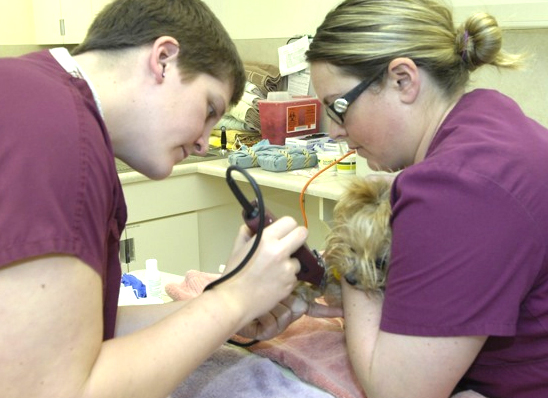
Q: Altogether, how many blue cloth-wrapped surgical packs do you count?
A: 2